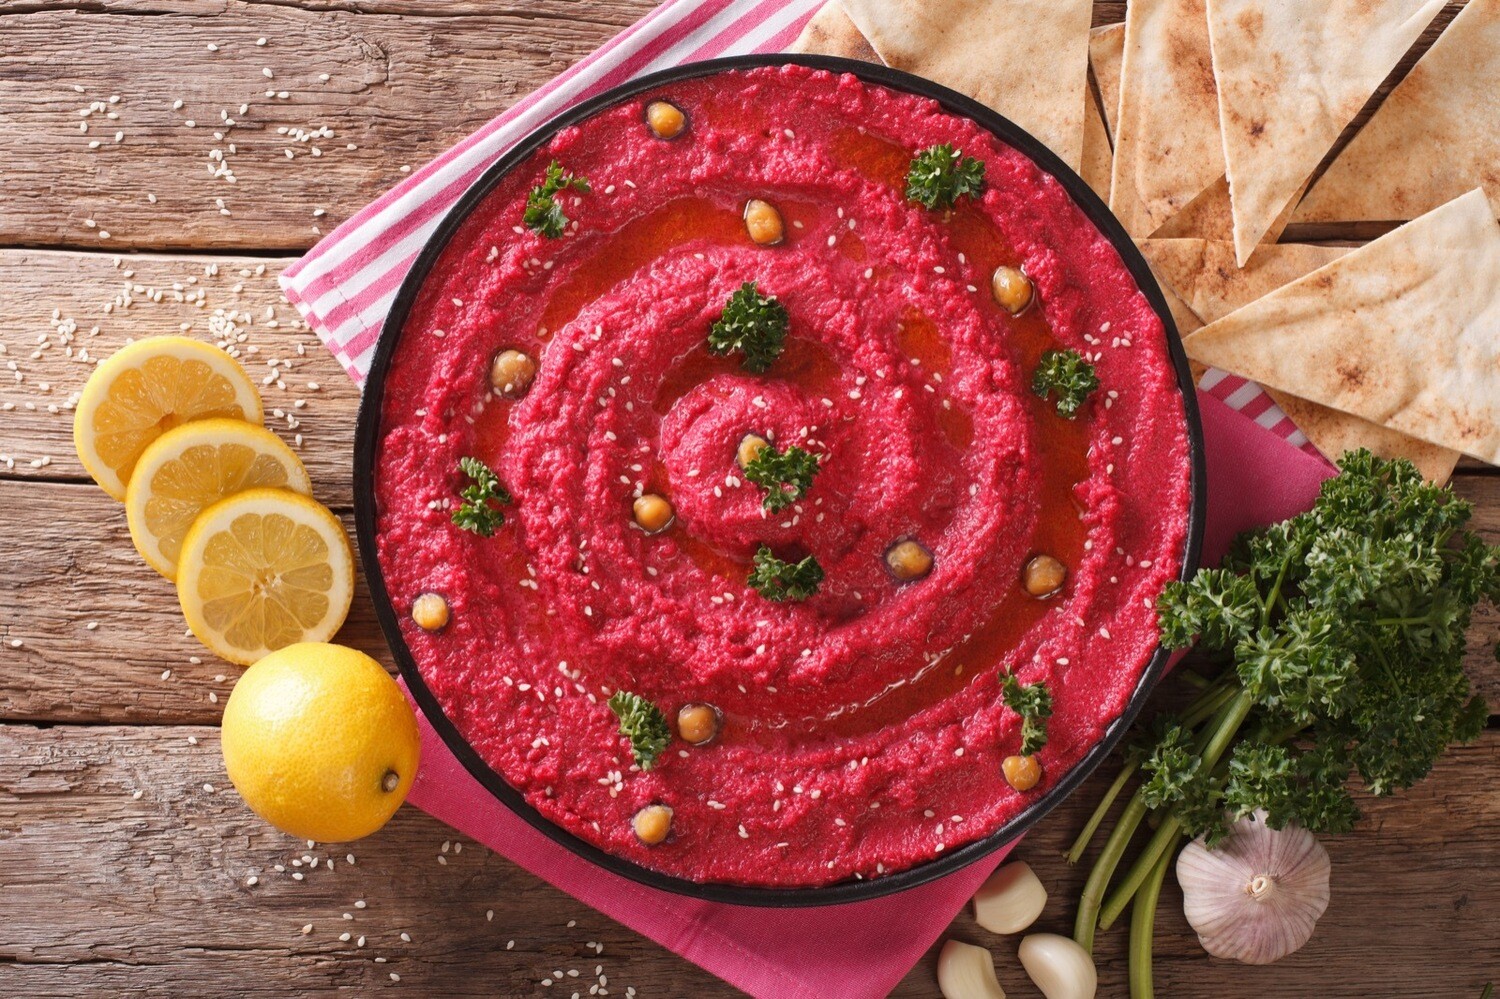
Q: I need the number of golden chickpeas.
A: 12